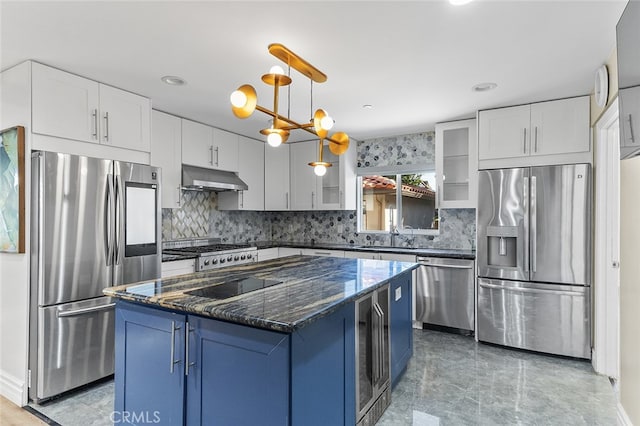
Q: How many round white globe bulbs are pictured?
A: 5